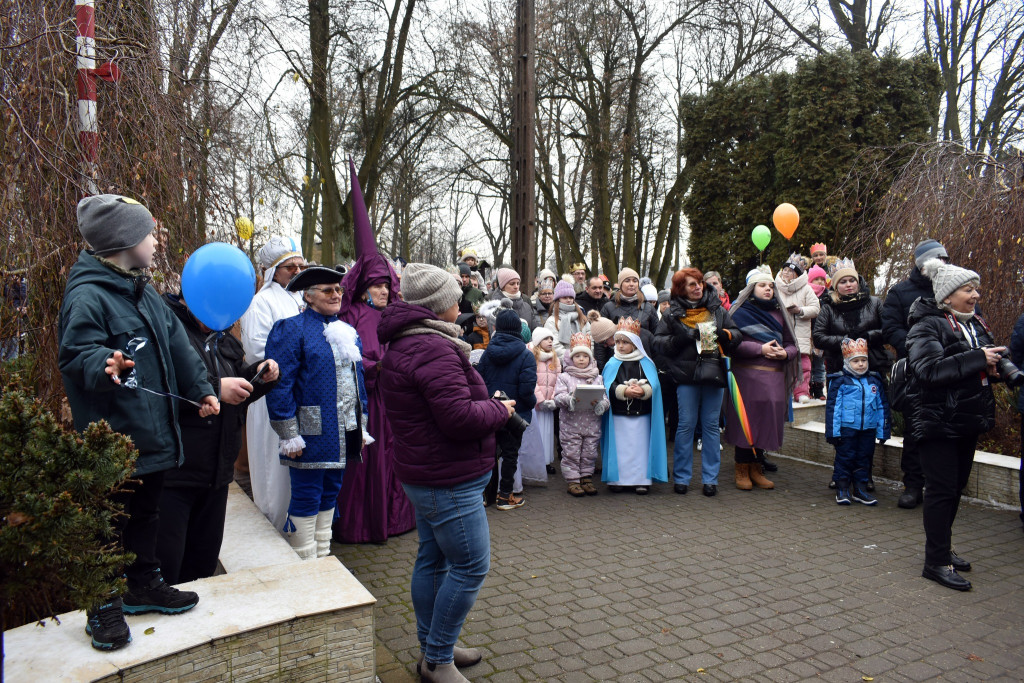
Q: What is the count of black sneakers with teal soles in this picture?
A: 2